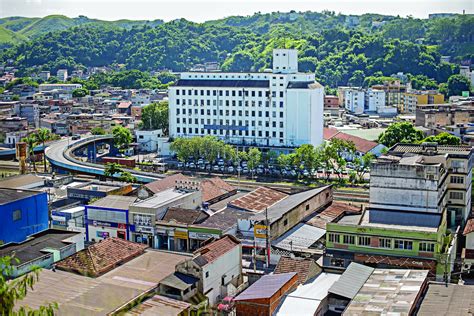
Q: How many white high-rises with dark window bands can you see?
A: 1